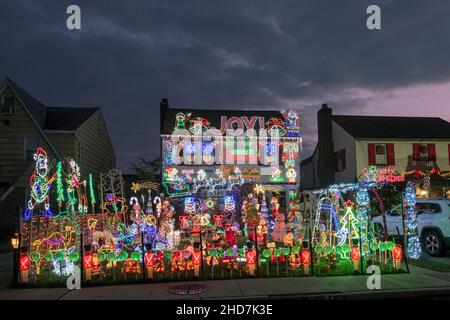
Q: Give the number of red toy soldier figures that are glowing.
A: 8